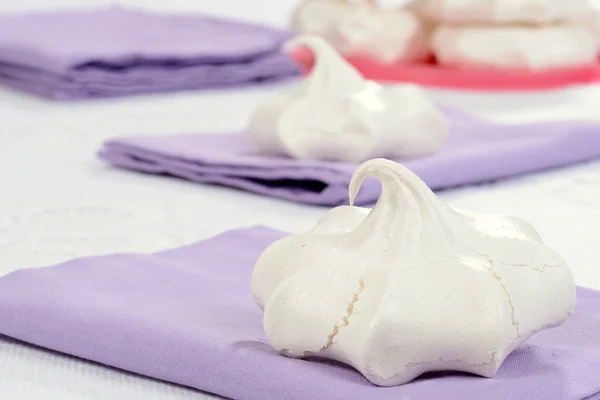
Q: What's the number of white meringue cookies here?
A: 5